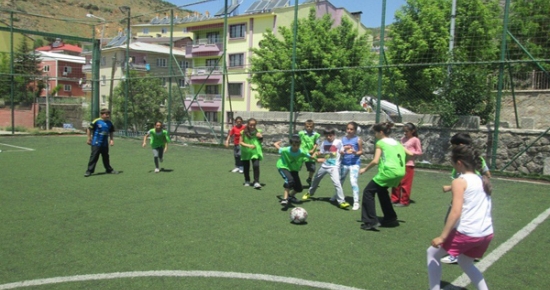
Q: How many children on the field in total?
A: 12